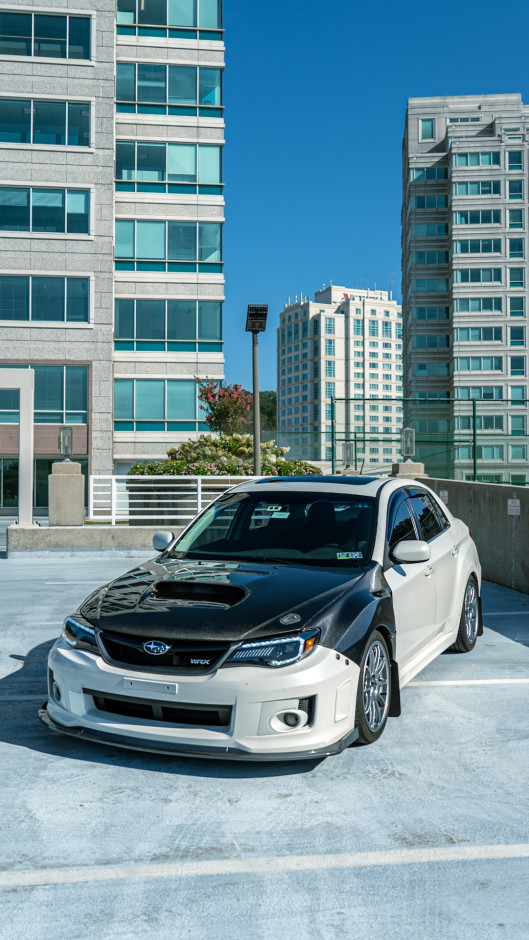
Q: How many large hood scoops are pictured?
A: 1